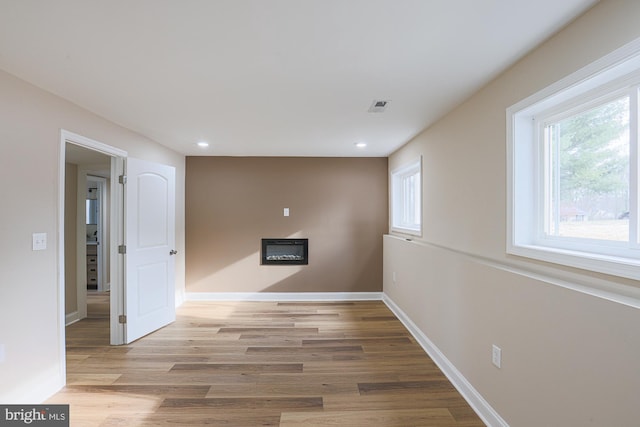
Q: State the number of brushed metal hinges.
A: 3